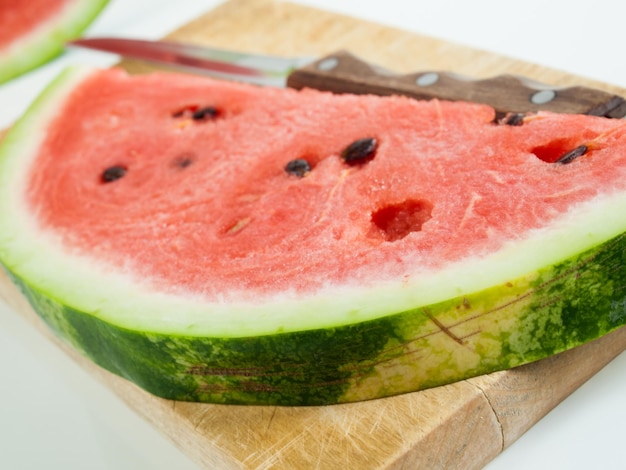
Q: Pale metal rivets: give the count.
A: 3